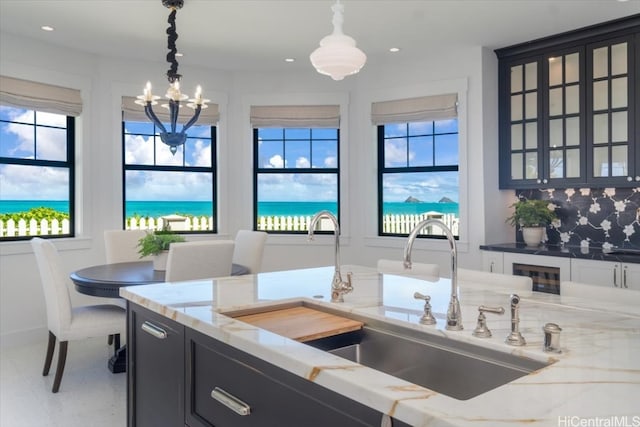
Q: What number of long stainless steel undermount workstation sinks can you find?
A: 1